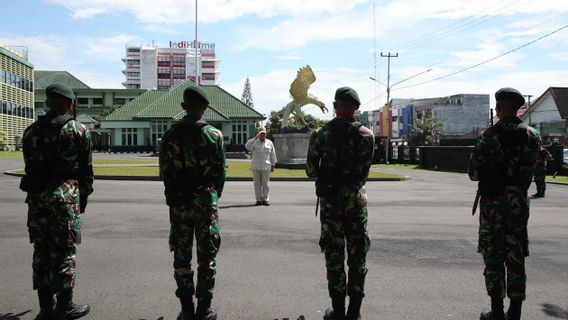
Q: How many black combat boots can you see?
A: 8